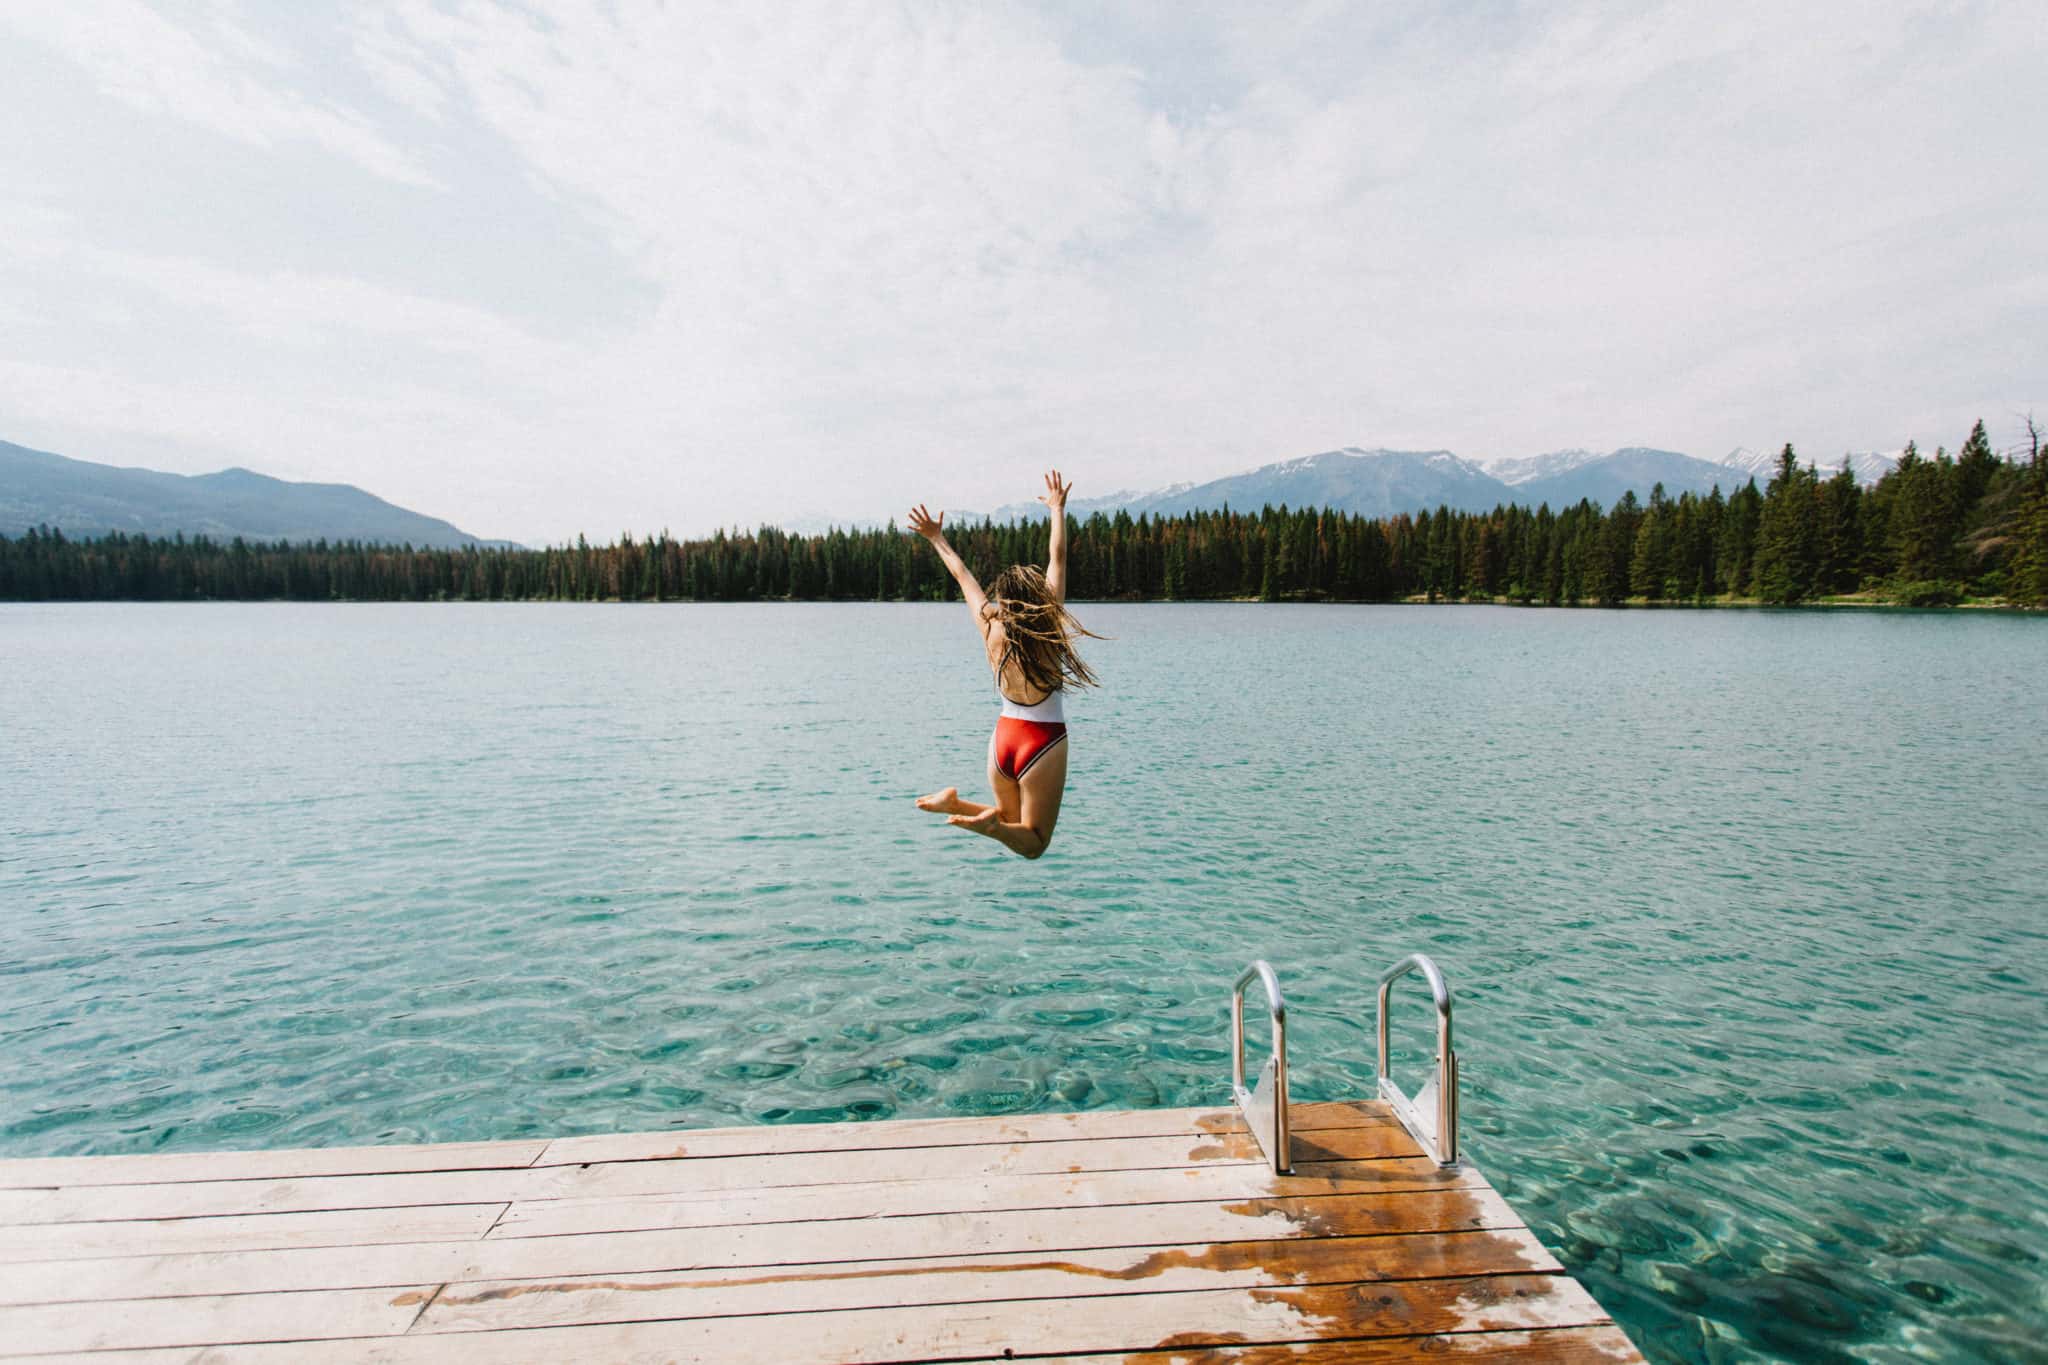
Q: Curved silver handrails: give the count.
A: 2